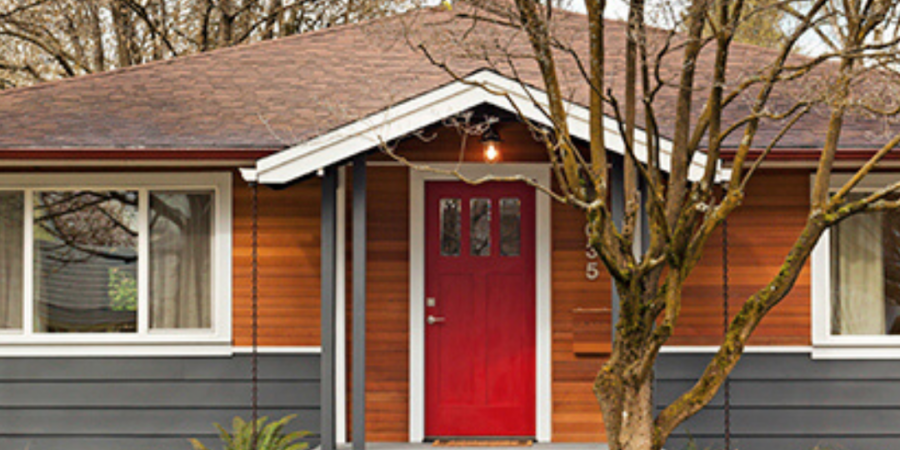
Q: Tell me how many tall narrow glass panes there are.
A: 3